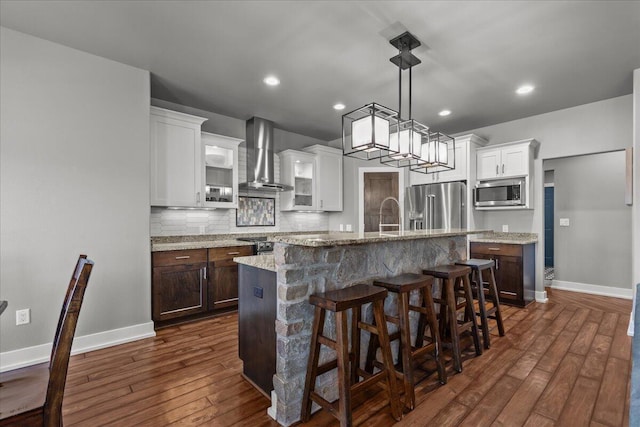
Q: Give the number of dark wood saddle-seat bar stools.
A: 4